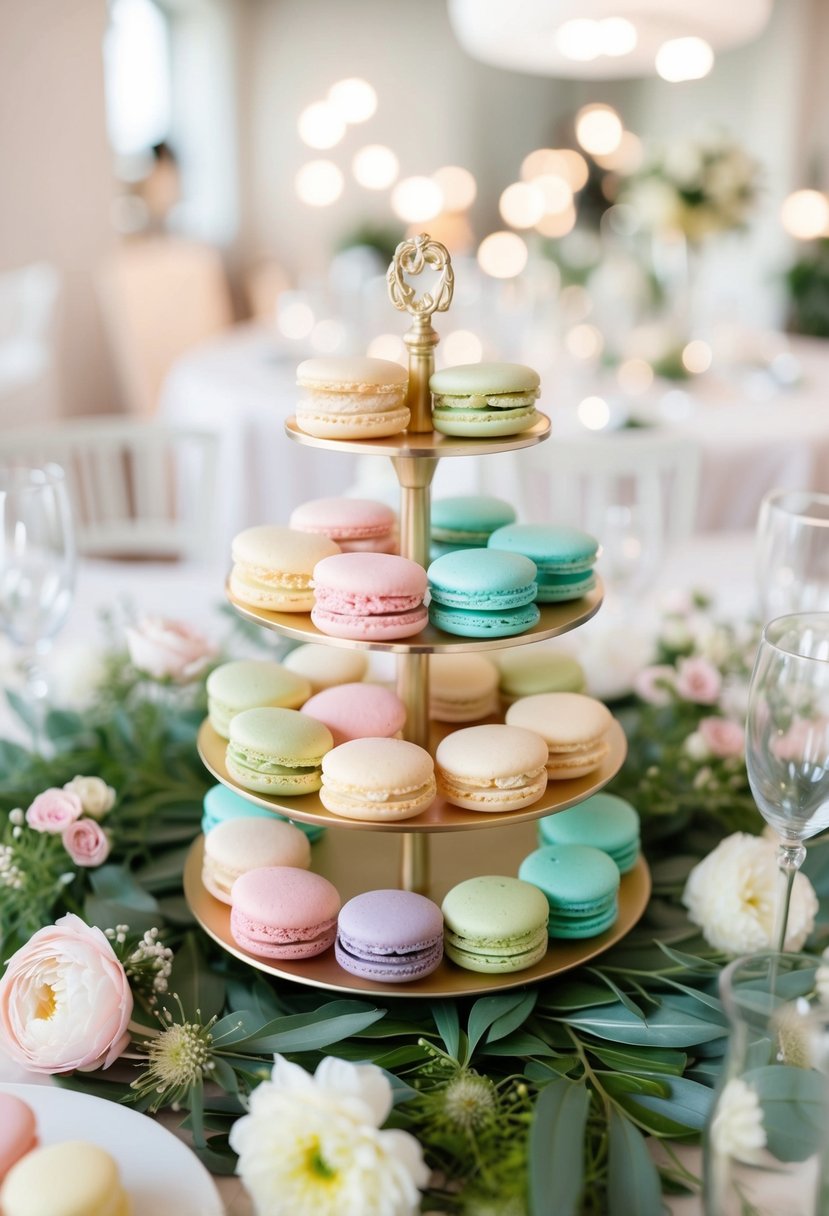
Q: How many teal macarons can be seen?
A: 6